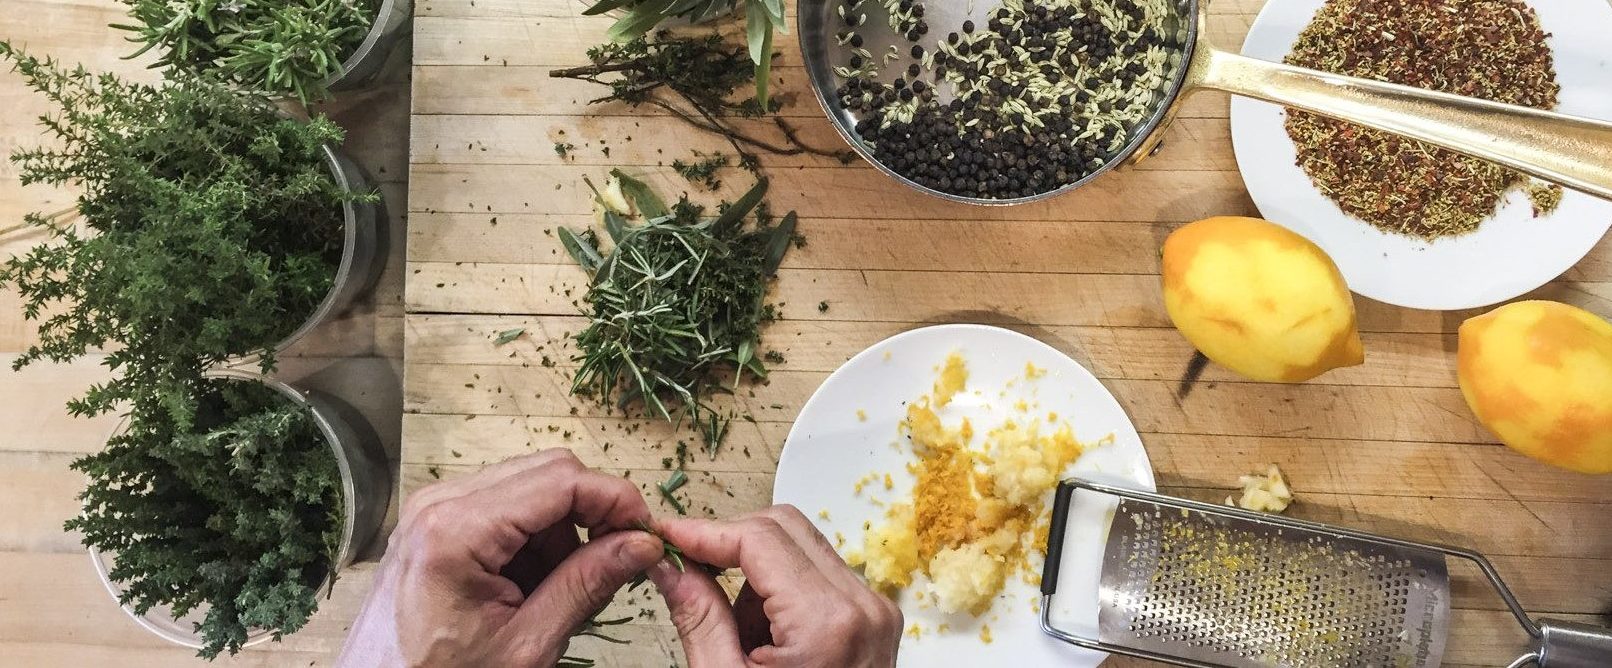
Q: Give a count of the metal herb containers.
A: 3